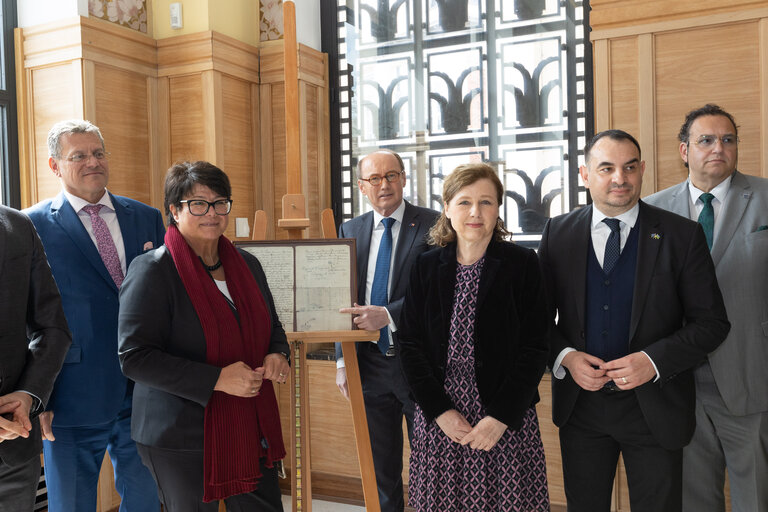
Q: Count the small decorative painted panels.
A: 2